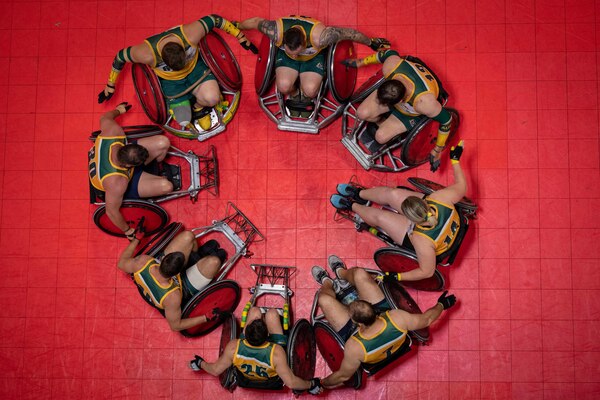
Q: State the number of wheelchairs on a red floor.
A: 8